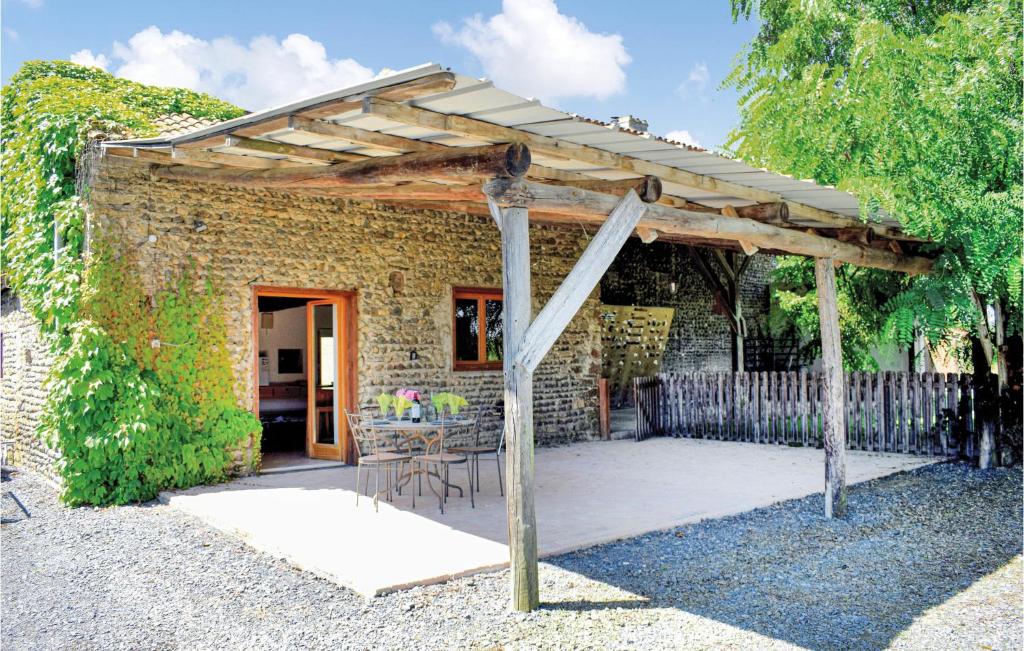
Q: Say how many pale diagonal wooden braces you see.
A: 1